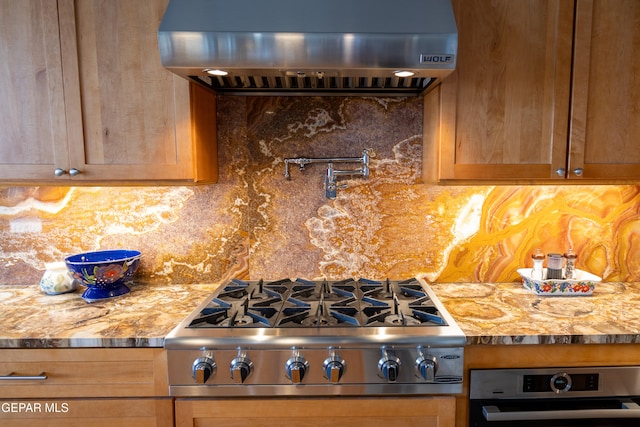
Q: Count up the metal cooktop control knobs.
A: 6